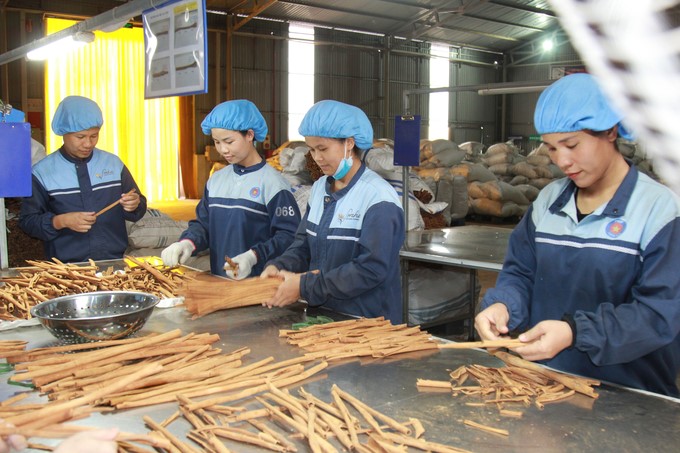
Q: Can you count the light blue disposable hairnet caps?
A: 4